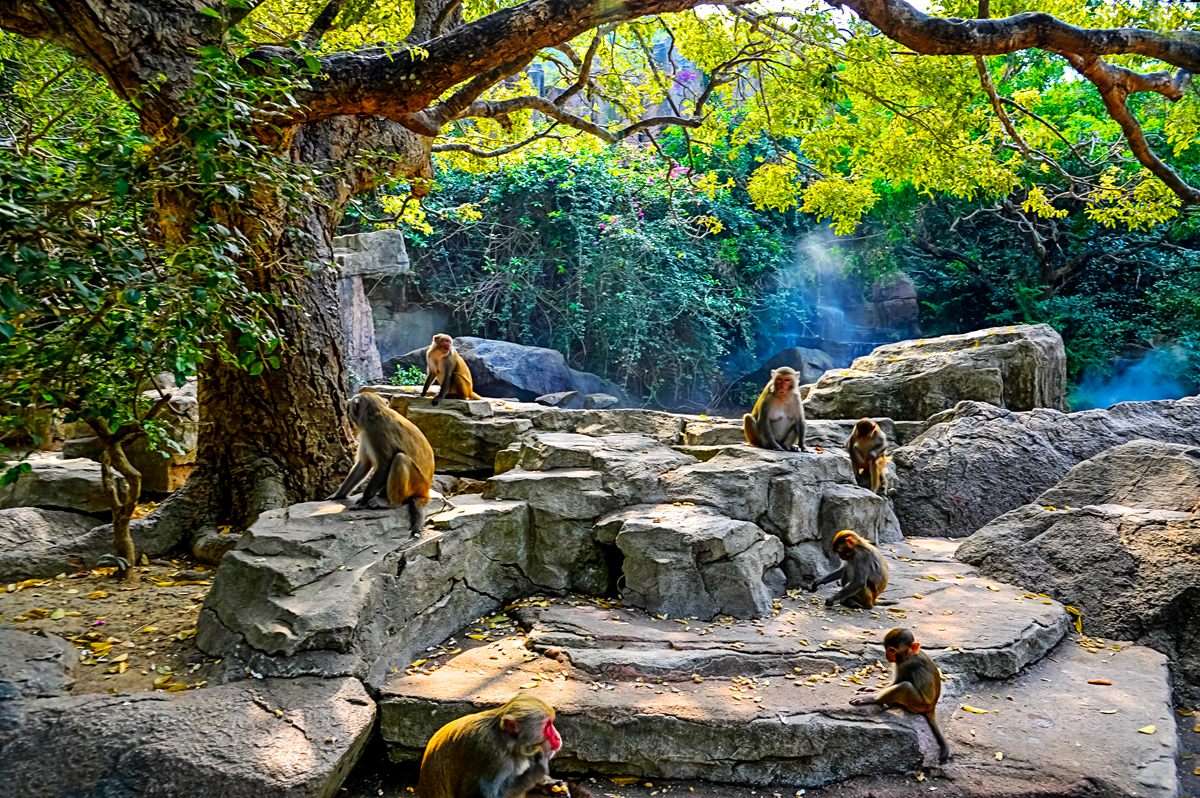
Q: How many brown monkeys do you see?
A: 7